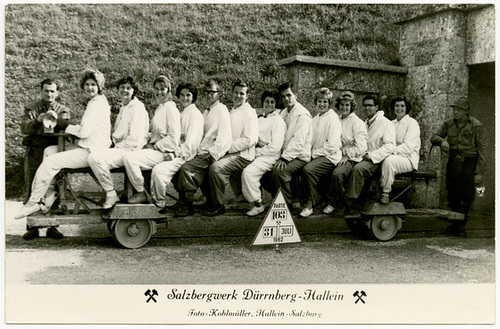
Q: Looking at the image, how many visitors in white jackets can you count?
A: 12